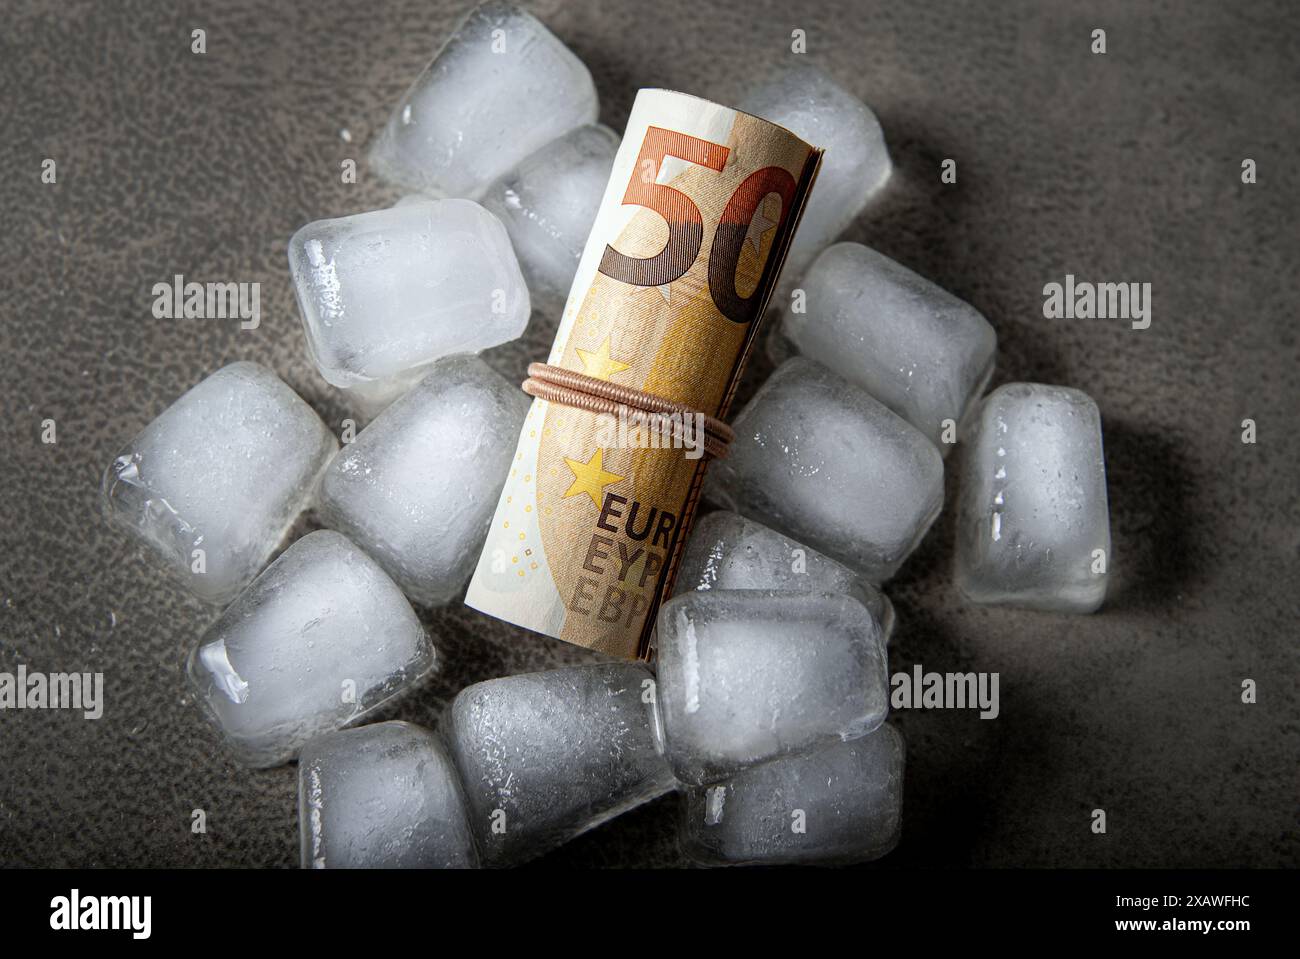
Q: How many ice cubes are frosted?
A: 15